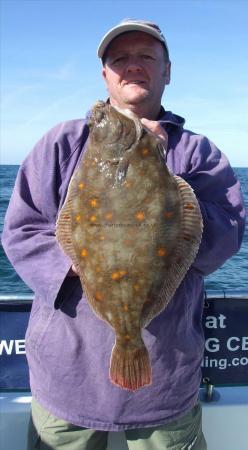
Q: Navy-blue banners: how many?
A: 1